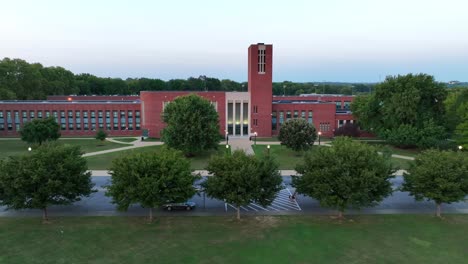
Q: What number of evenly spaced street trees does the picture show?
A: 5